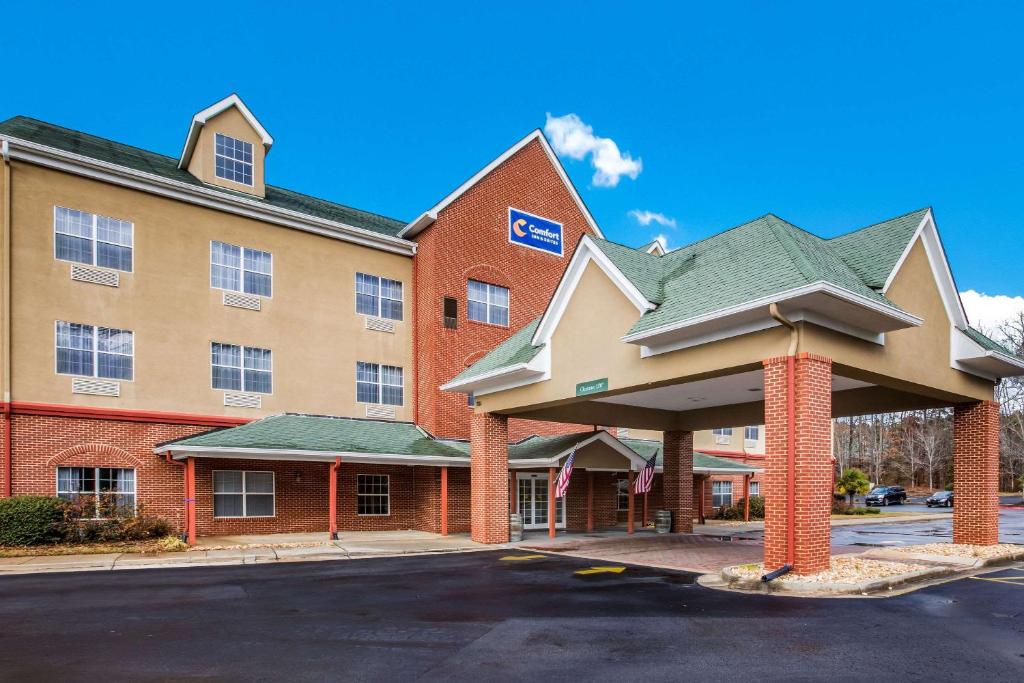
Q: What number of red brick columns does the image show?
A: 4